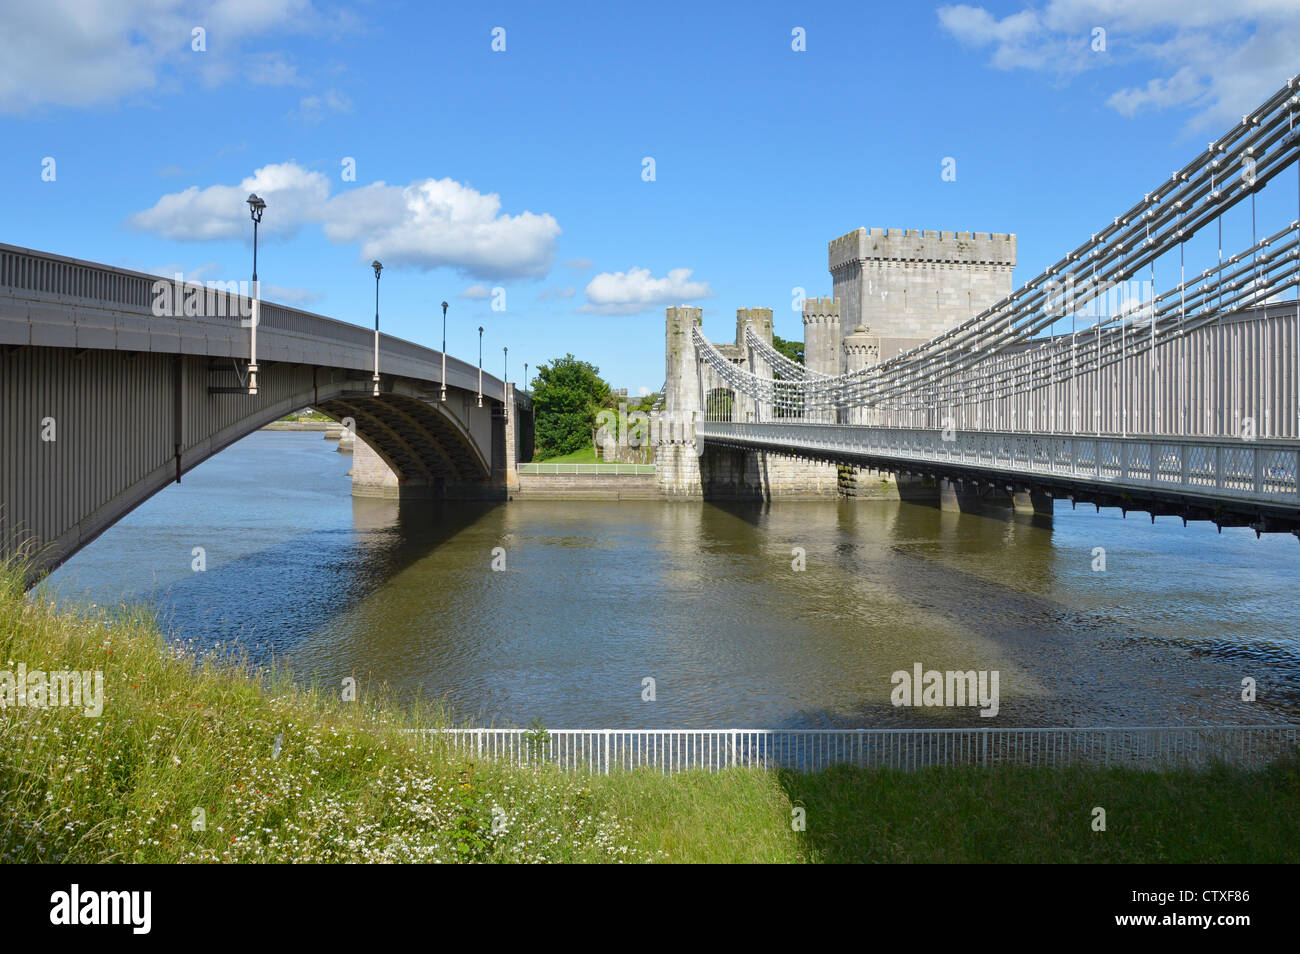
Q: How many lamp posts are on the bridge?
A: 6